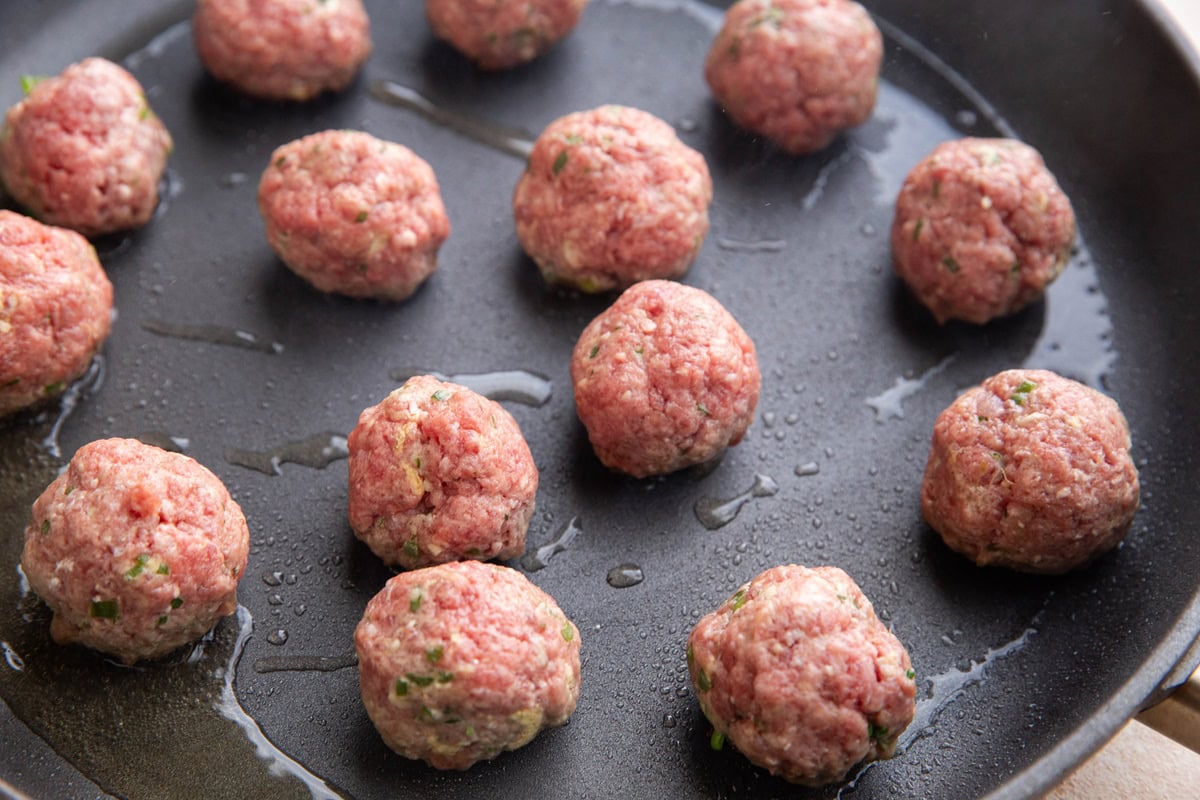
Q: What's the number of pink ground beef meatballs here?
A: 14